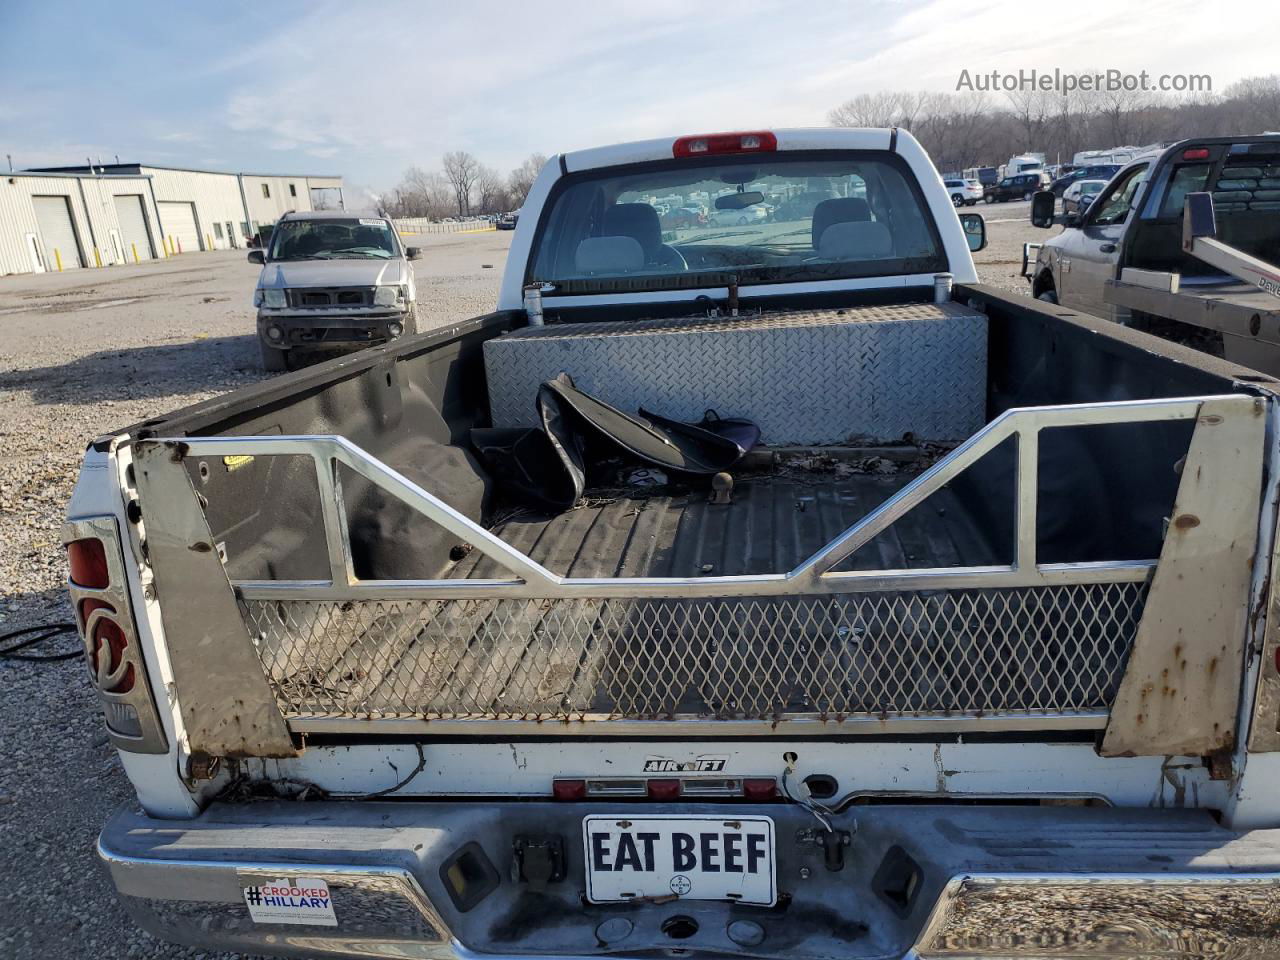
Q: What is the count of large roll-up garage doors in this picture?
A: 3